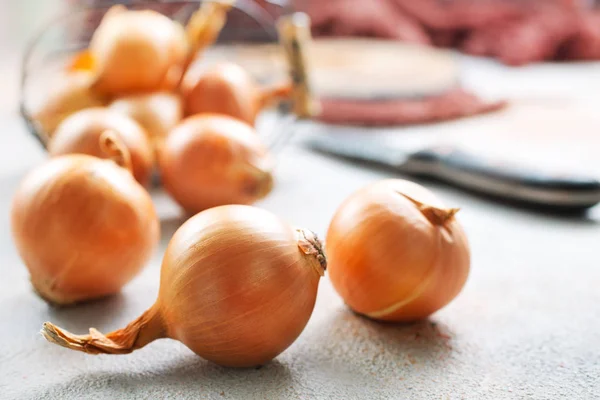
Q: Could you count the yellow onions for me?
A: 9